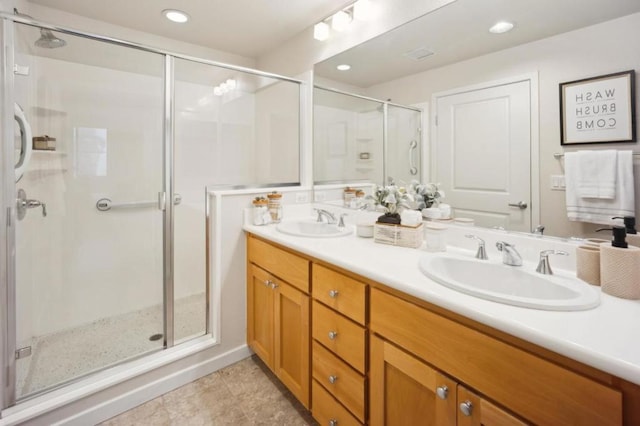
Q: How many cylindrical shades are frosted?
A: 3